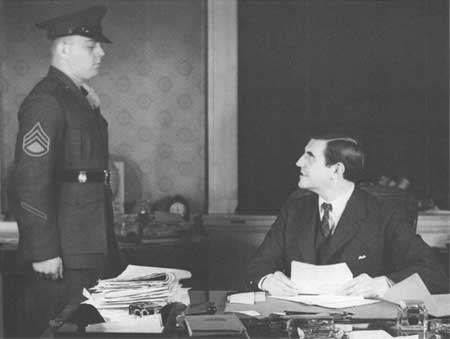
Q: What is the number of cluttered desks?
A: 1